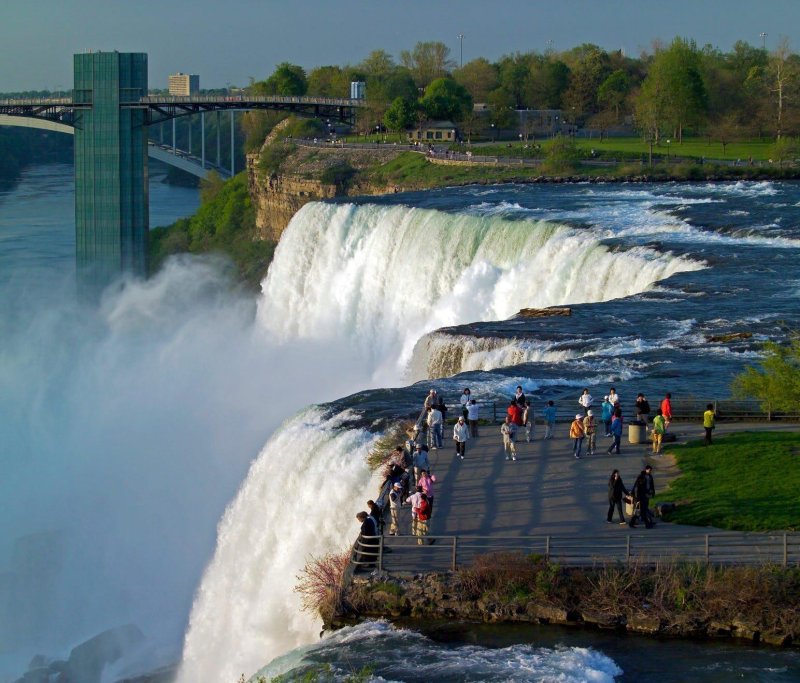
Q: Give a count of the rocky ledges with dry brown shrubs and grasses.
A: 1